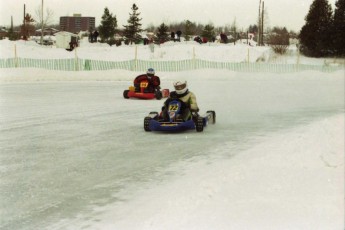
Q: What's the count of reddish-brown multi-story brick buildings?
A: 1